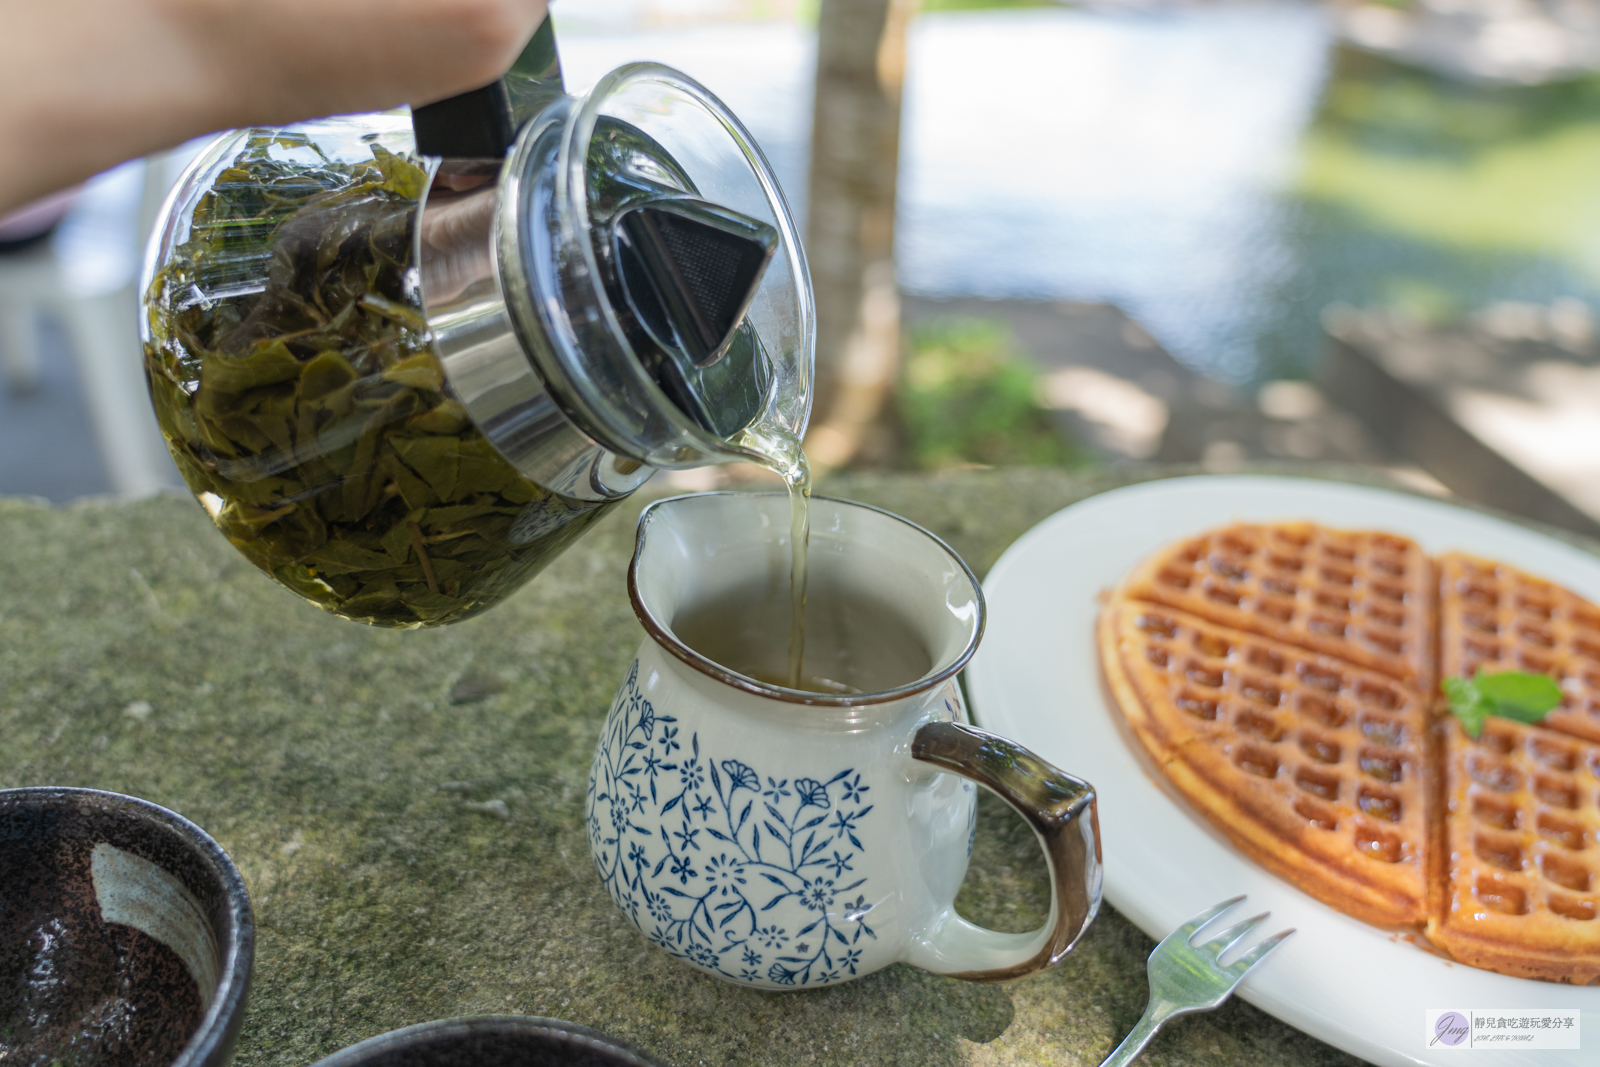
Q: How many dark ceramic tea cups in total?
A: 2